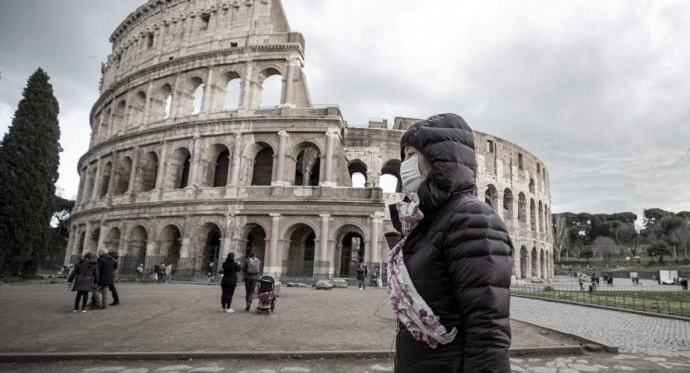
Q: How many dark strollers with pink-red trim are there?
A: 1